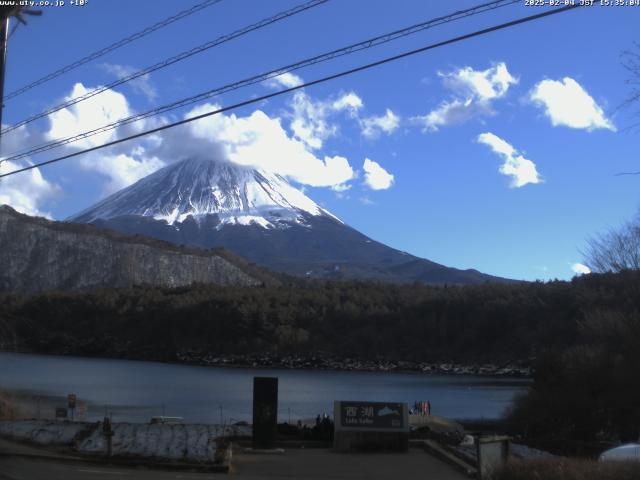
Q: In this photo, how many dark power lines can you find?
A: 4